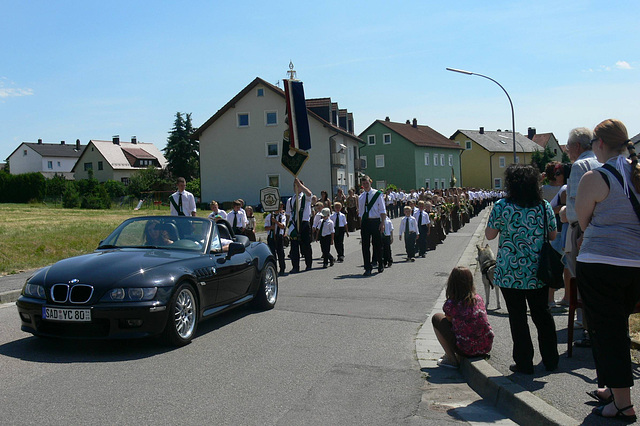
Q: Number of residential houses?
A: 6